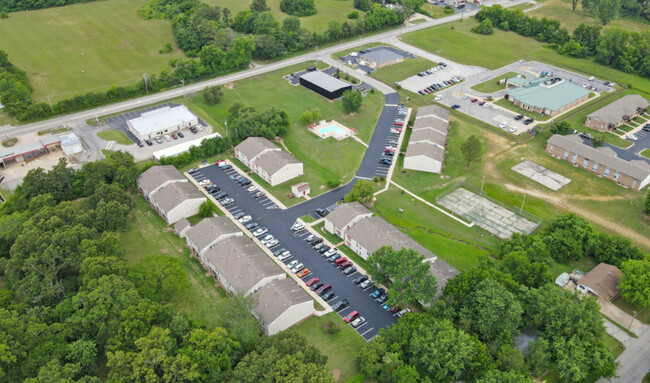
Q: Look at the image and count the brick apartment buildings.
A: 2